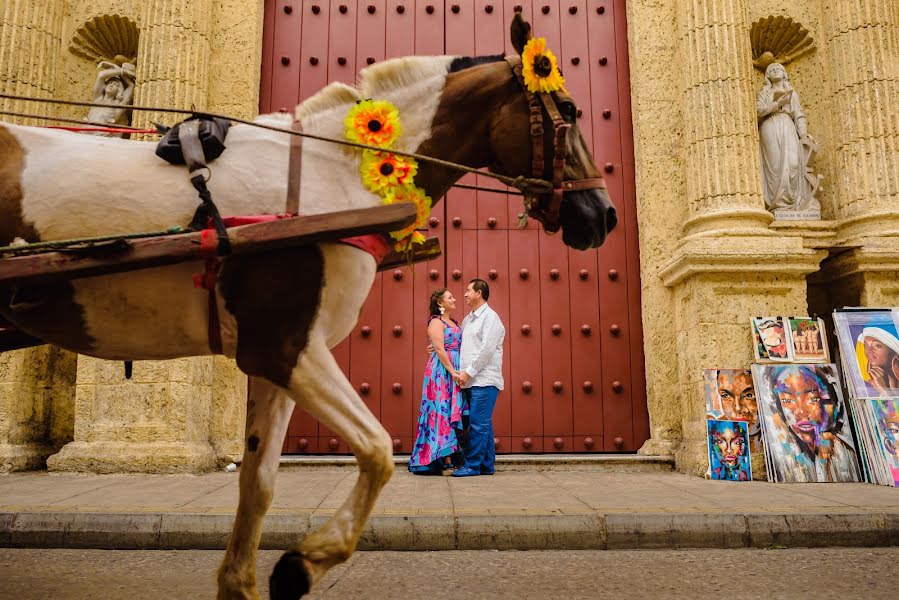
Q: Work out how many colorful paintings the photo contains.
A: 7